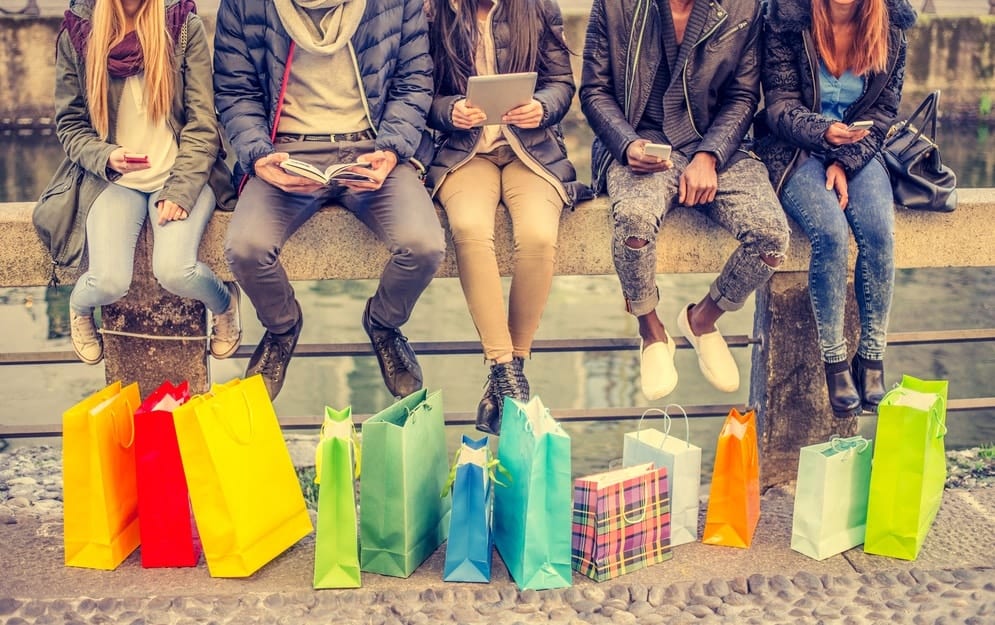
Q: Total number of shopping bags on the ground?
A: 12